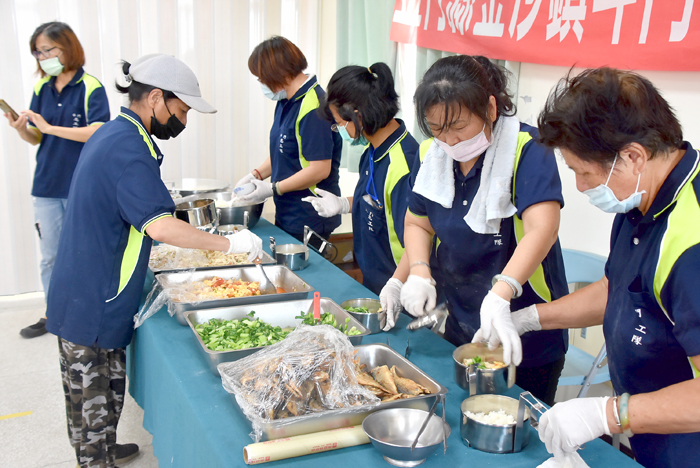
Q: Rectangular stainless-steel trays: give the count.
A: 4